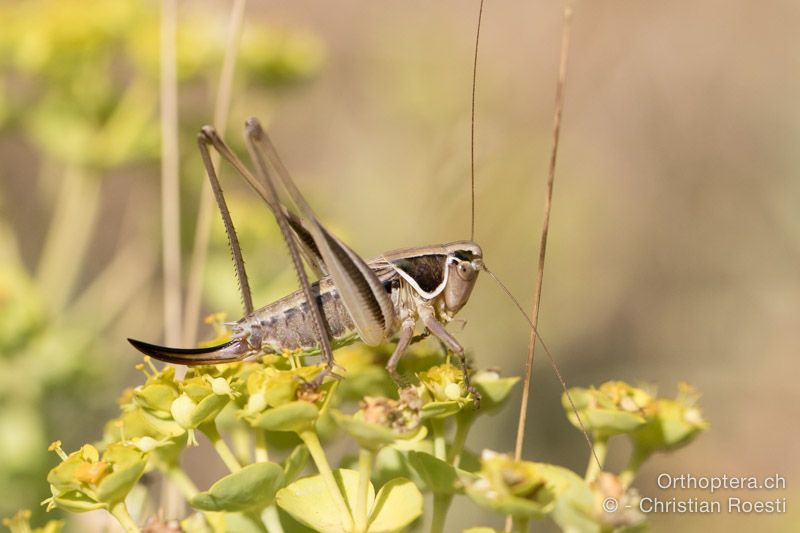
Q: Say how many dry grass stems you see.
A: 3